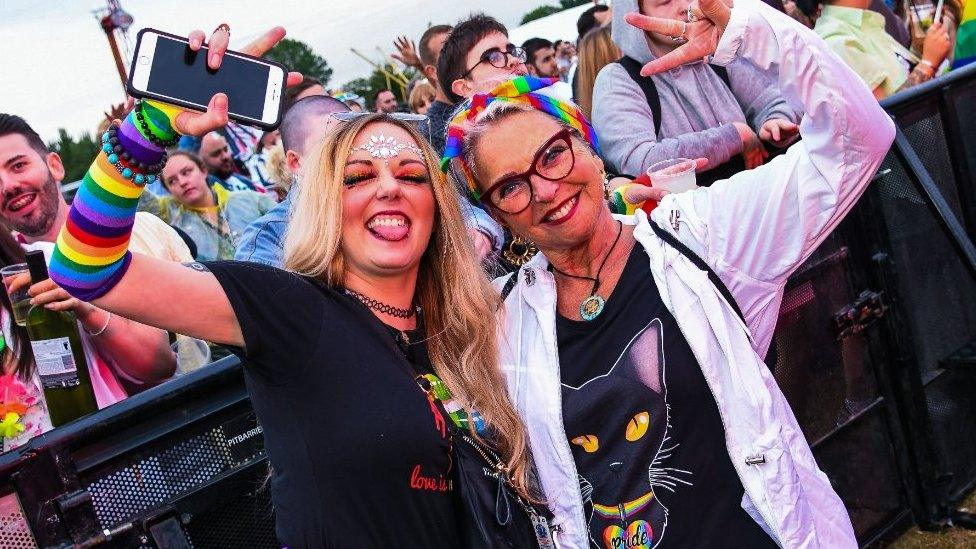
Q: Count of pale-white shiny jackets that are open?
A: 1